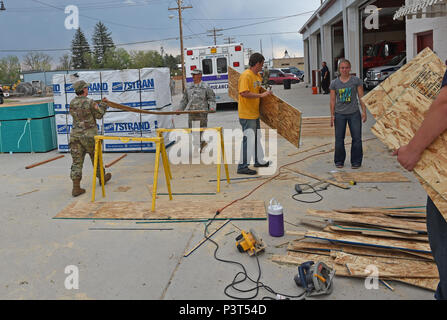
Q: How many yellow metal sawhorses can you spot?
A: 2